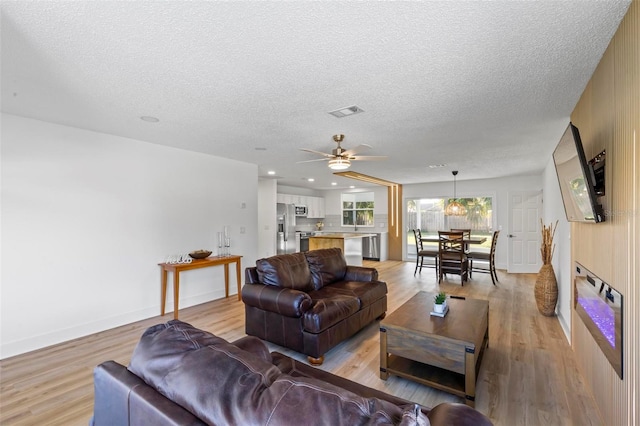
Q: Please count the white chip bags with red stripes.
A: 0